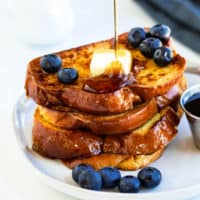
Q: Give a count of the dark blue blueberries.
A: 11